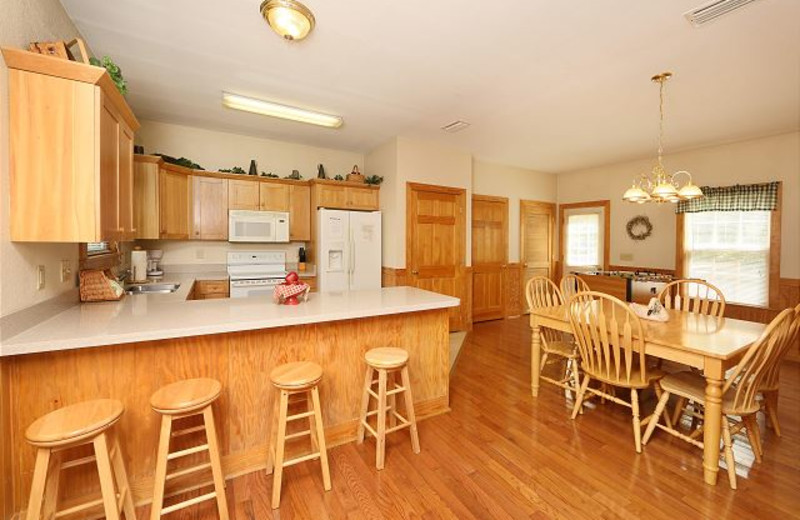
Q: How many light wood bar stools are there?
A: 4